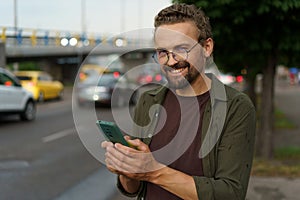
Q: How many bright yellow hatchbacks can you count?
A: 1